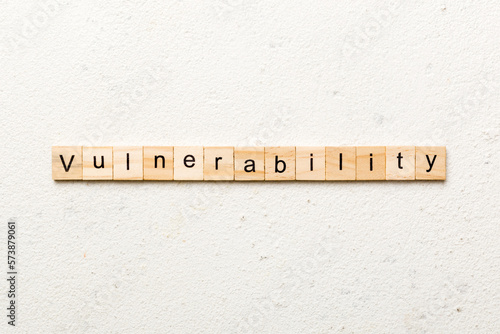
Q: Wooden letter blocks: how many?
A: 13